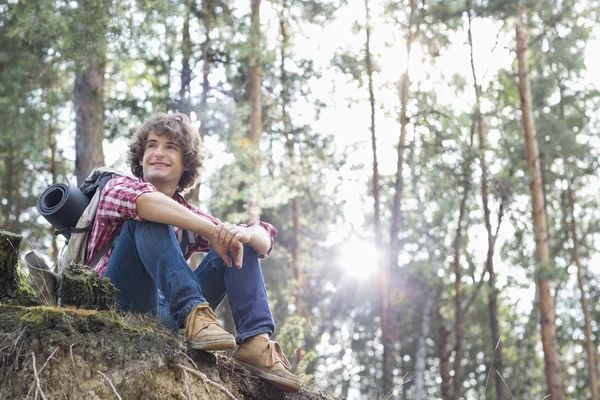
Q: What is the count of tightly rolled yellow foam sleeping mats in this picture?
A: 0